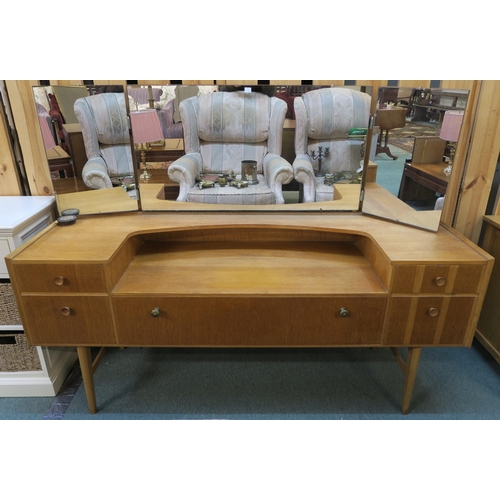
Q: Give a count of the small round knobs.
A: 6